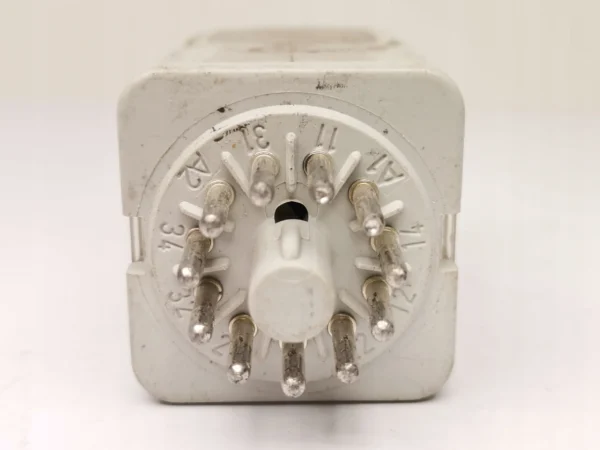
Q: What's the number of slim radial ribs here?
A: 11